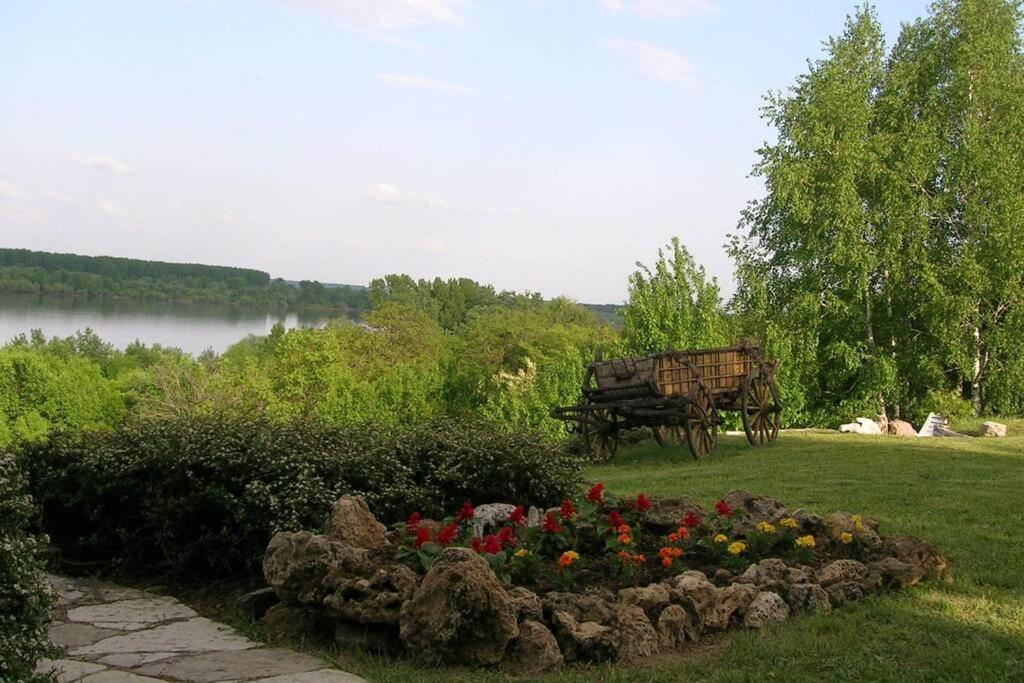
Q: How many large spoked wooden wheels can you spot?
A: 4